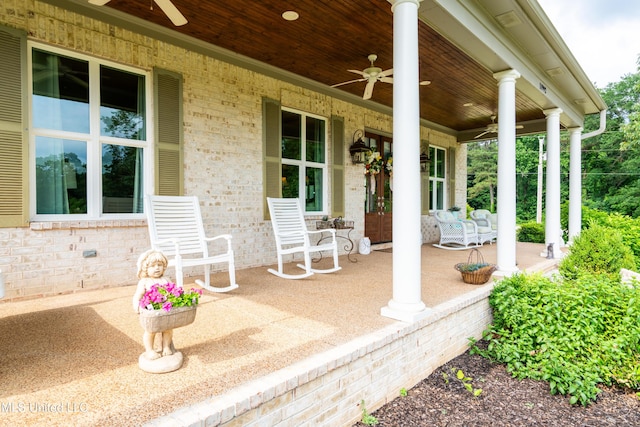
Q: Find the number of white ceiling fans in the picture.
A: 3